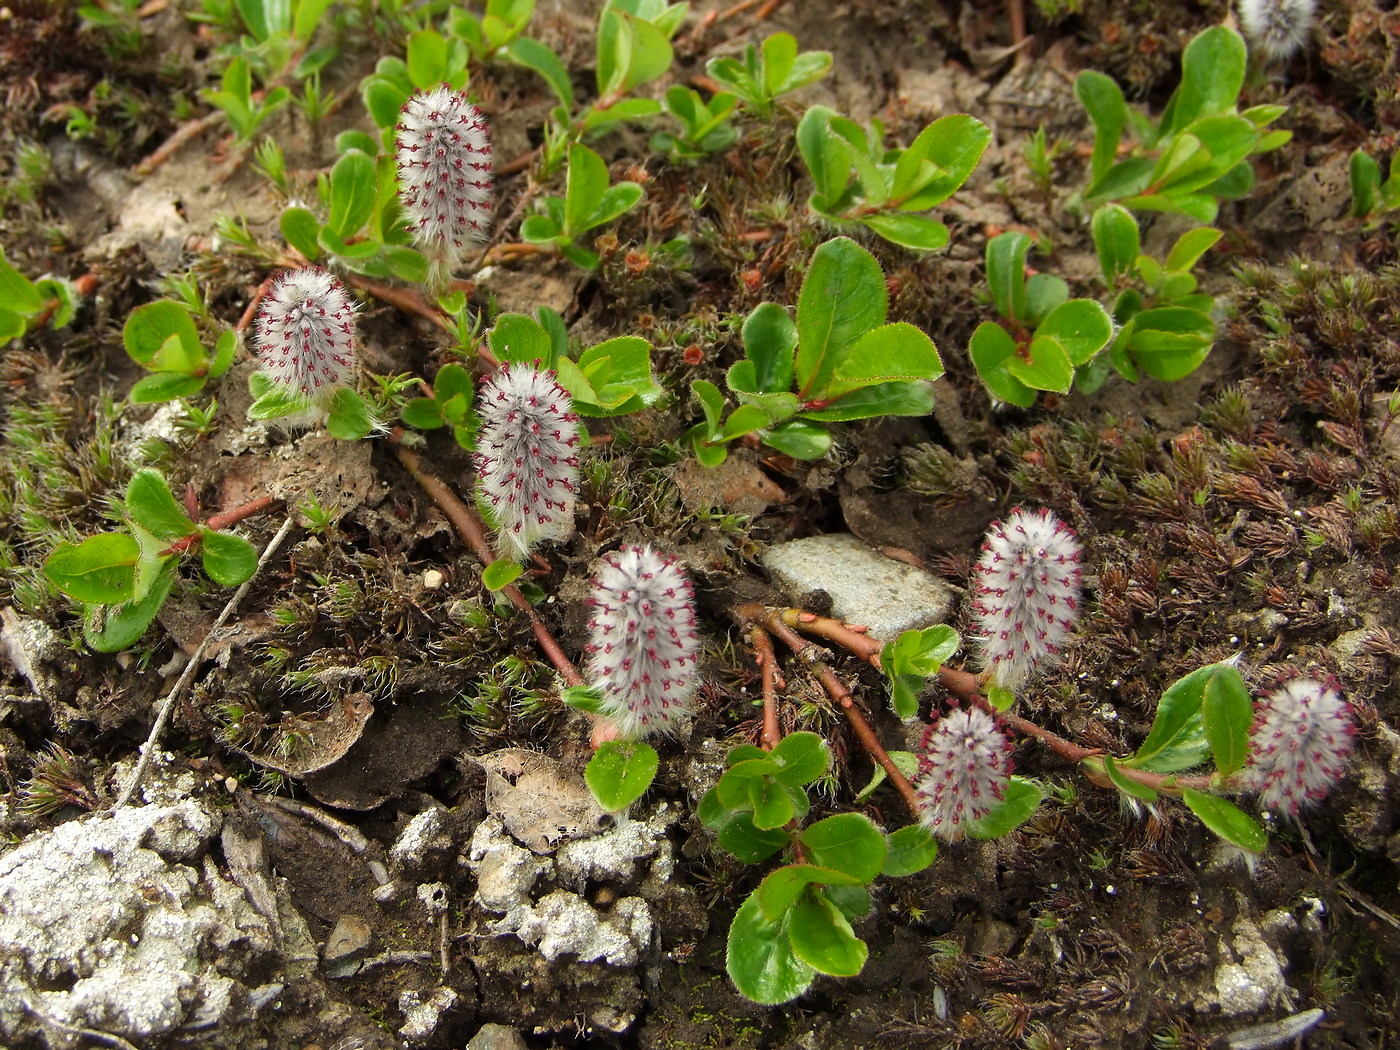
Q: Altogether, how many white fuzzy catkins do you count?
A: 8